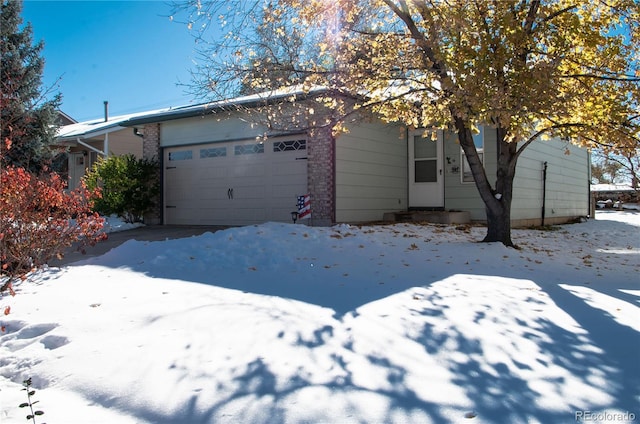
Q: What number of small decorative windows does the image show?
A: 4